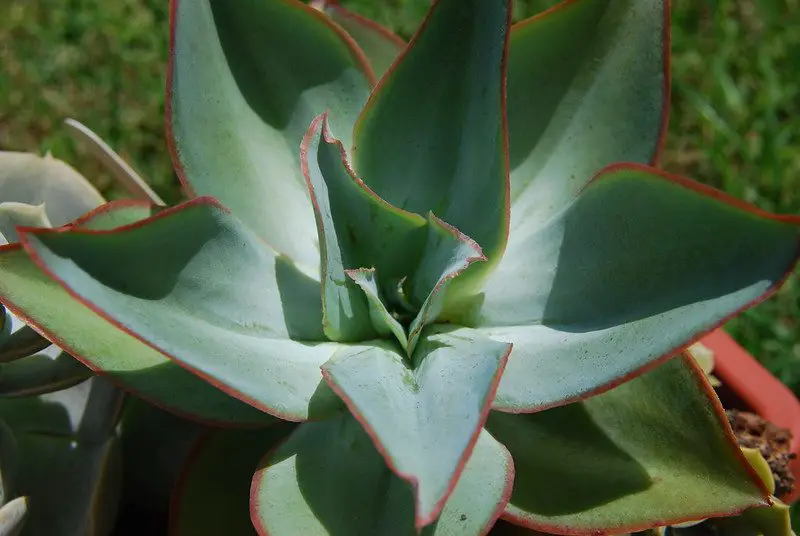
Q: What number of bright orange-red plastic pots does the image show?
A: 1